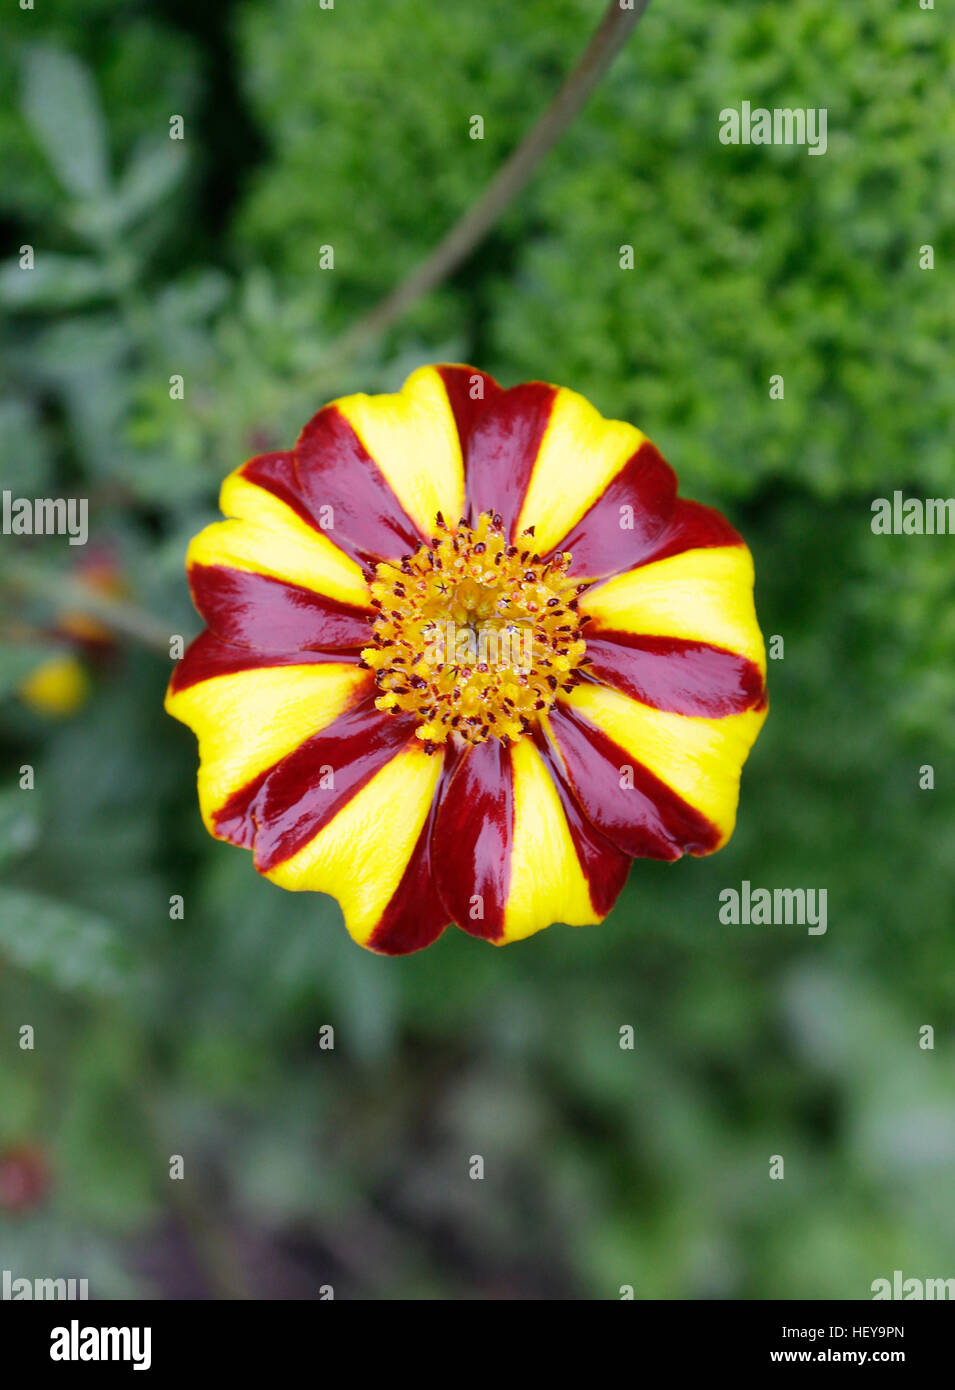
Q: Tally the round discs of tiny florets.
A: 1